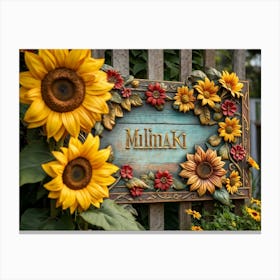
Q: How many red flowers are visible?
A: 8